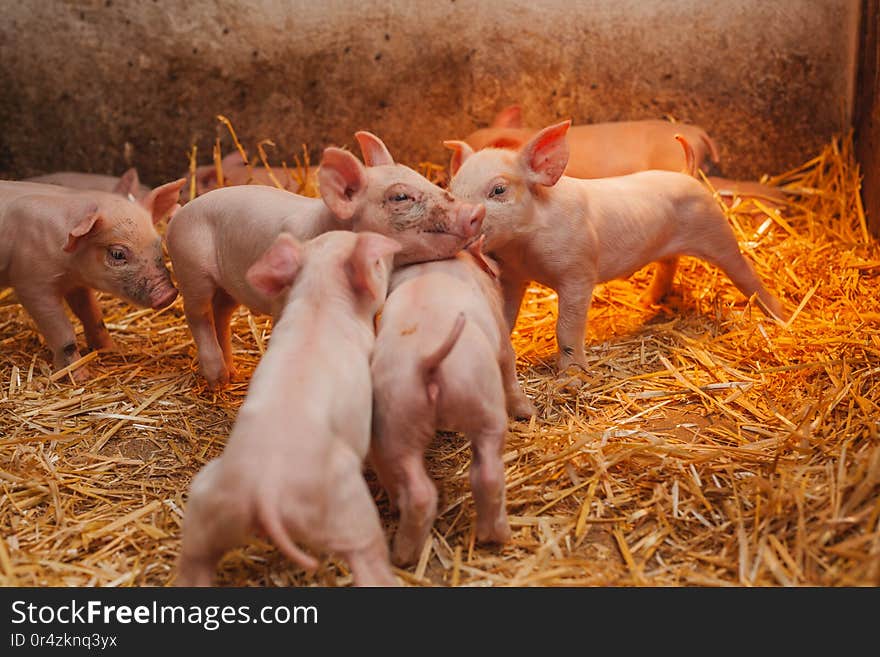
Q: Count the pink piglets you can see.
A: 8